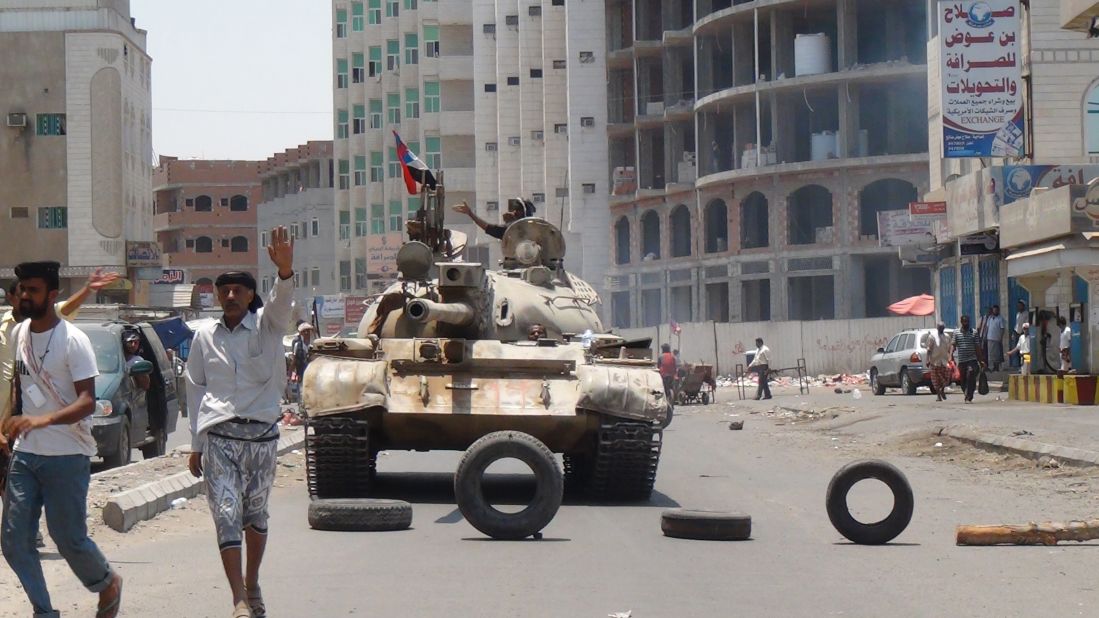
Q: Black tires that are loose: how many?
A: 4